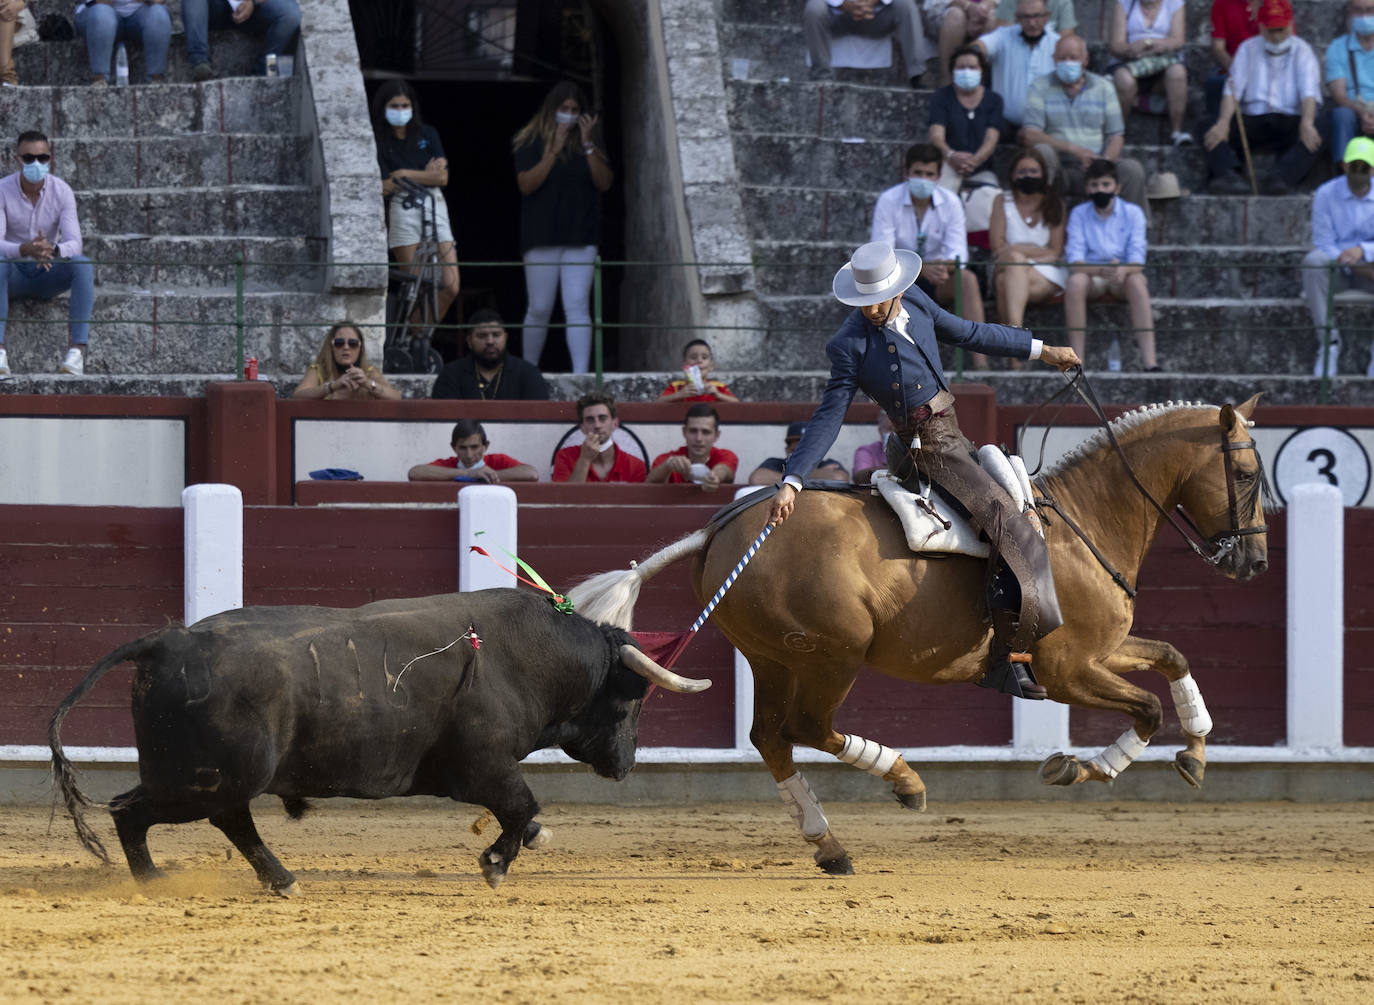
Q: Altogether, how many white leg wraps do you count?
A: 4